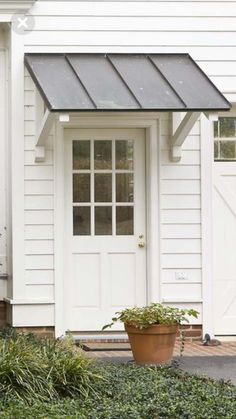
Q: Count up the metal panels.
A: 4